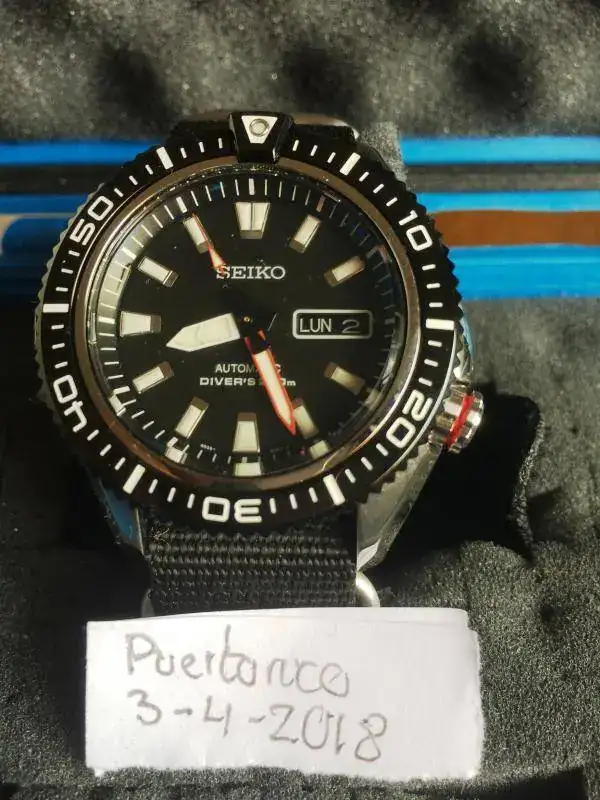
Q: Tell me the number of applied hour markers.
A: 11